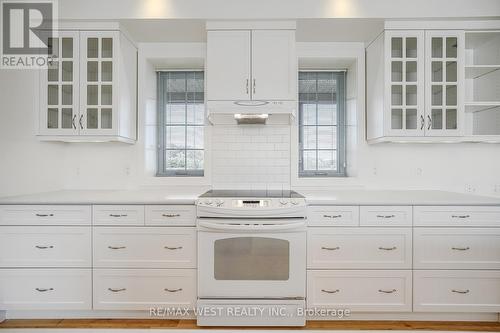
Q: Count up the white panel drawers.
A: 14